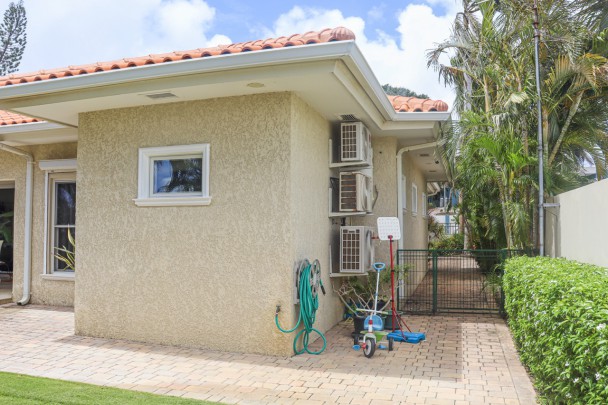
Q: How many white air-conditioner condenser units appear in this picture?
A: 3